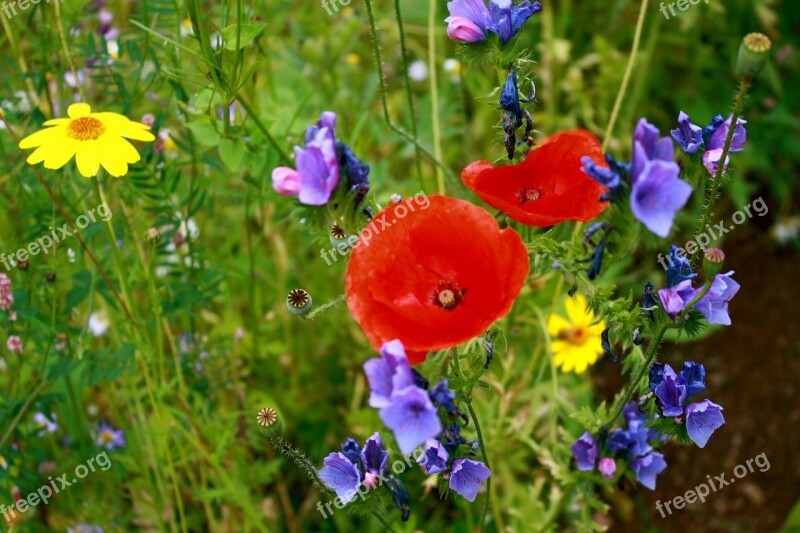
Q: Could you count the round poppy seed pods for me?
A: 5